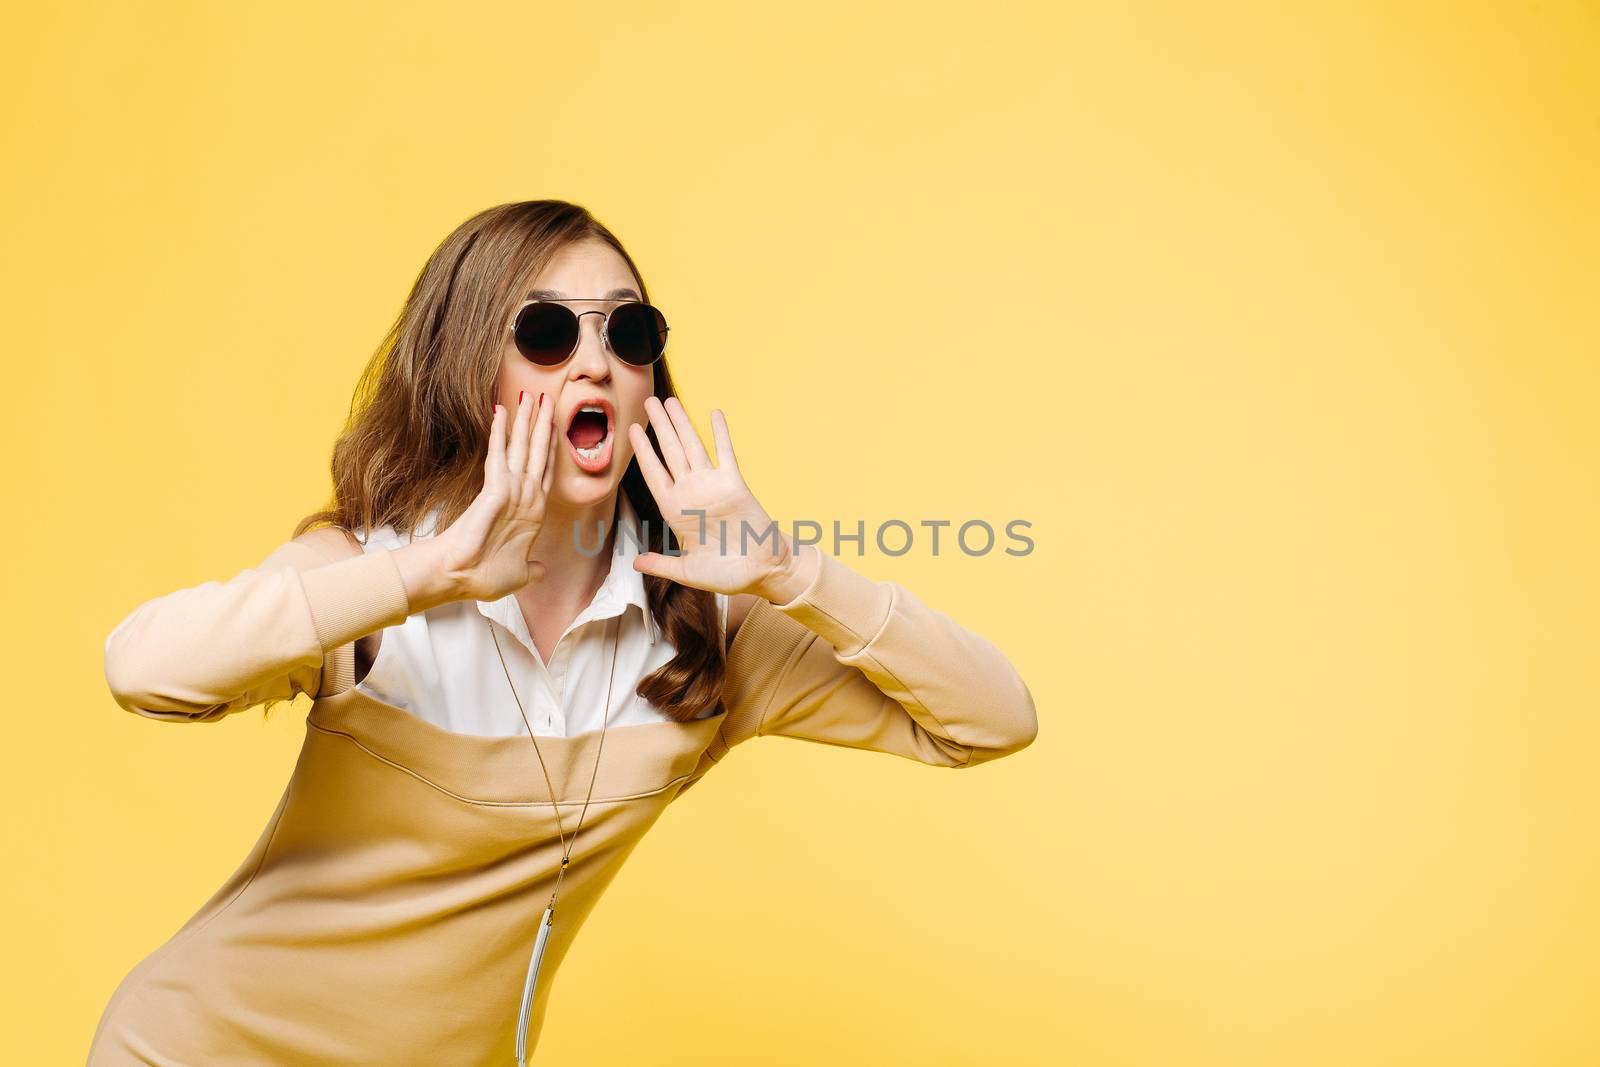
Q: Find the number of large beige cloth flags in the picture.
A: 0